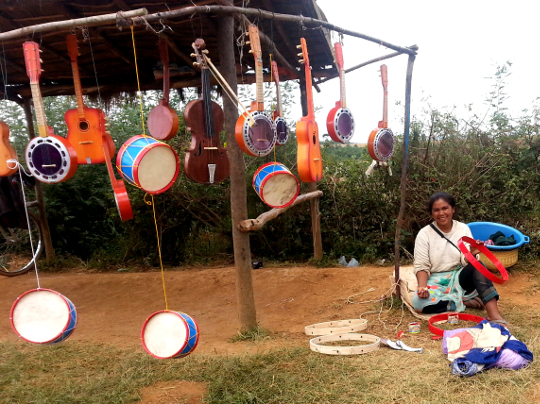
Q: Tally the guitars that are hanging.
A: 3